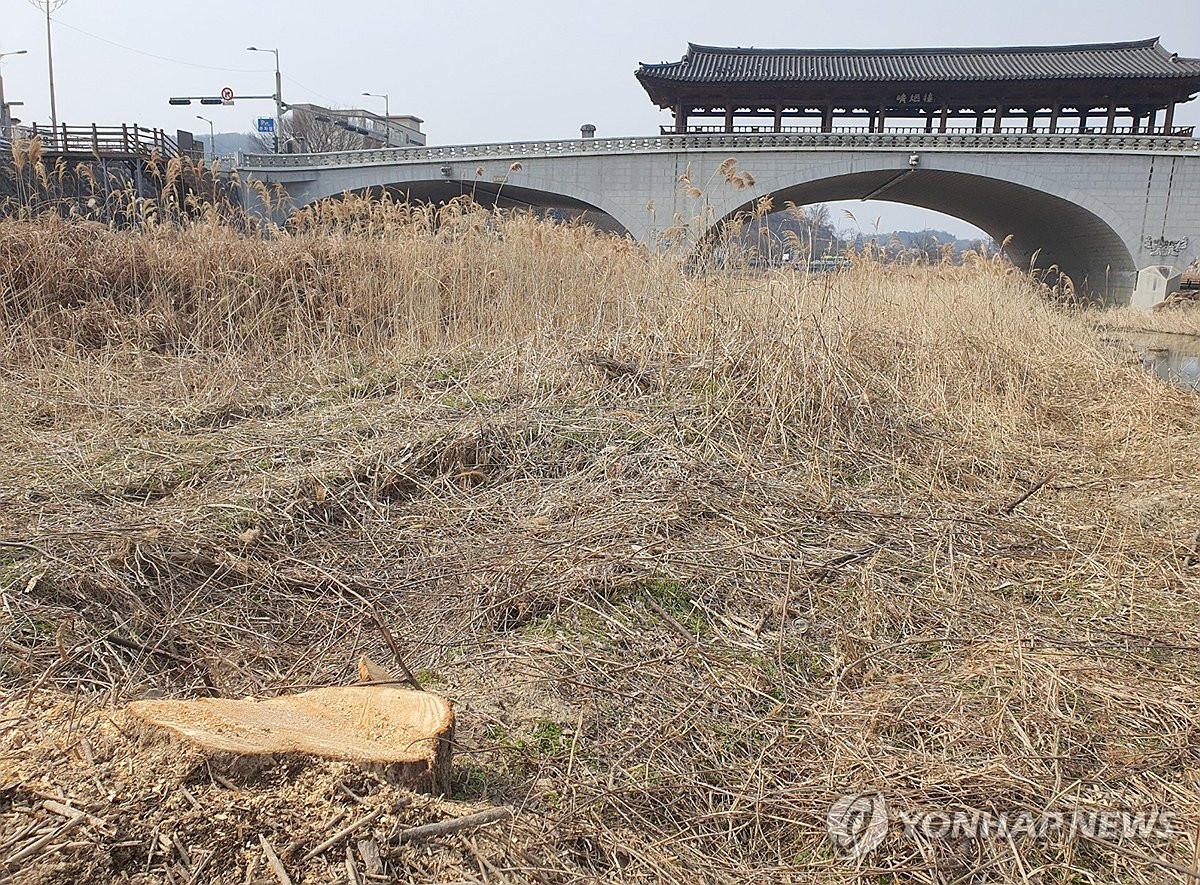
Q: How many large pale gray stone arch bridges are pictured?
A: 1